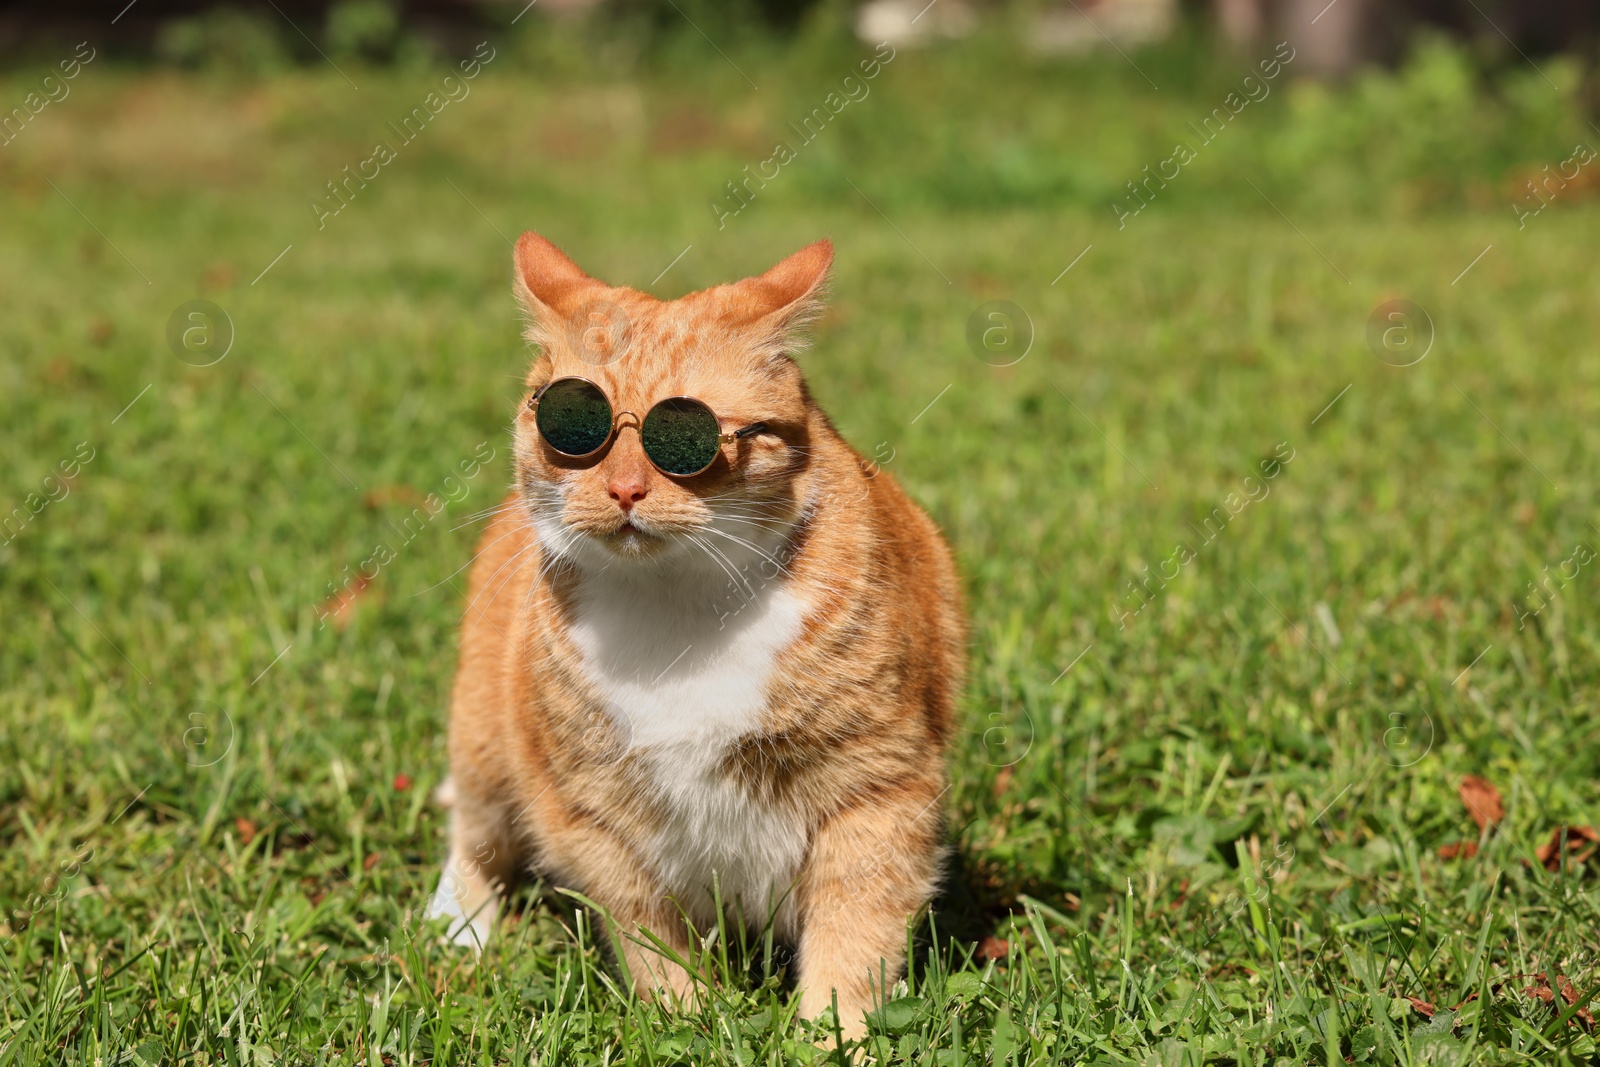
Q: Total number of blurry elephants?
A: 0